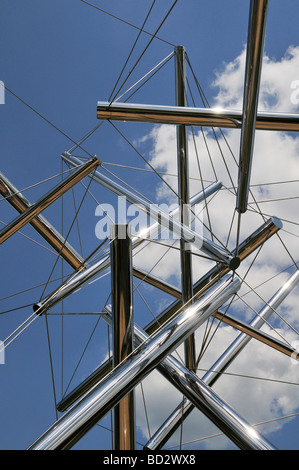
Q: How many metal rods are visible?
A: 13